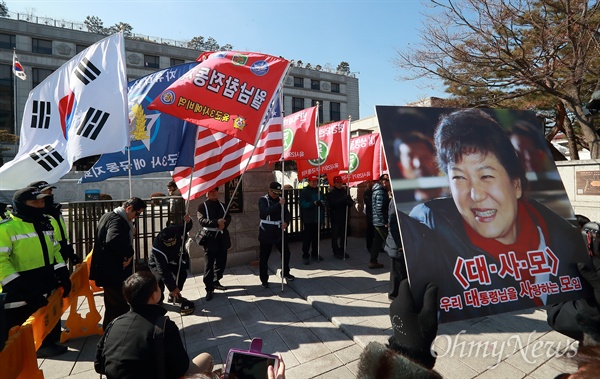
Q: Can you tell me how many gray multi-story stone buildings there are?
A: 1